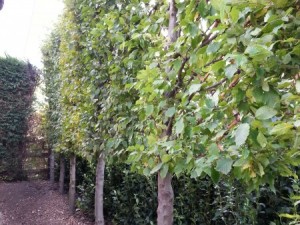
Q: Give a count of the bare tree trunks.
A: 5